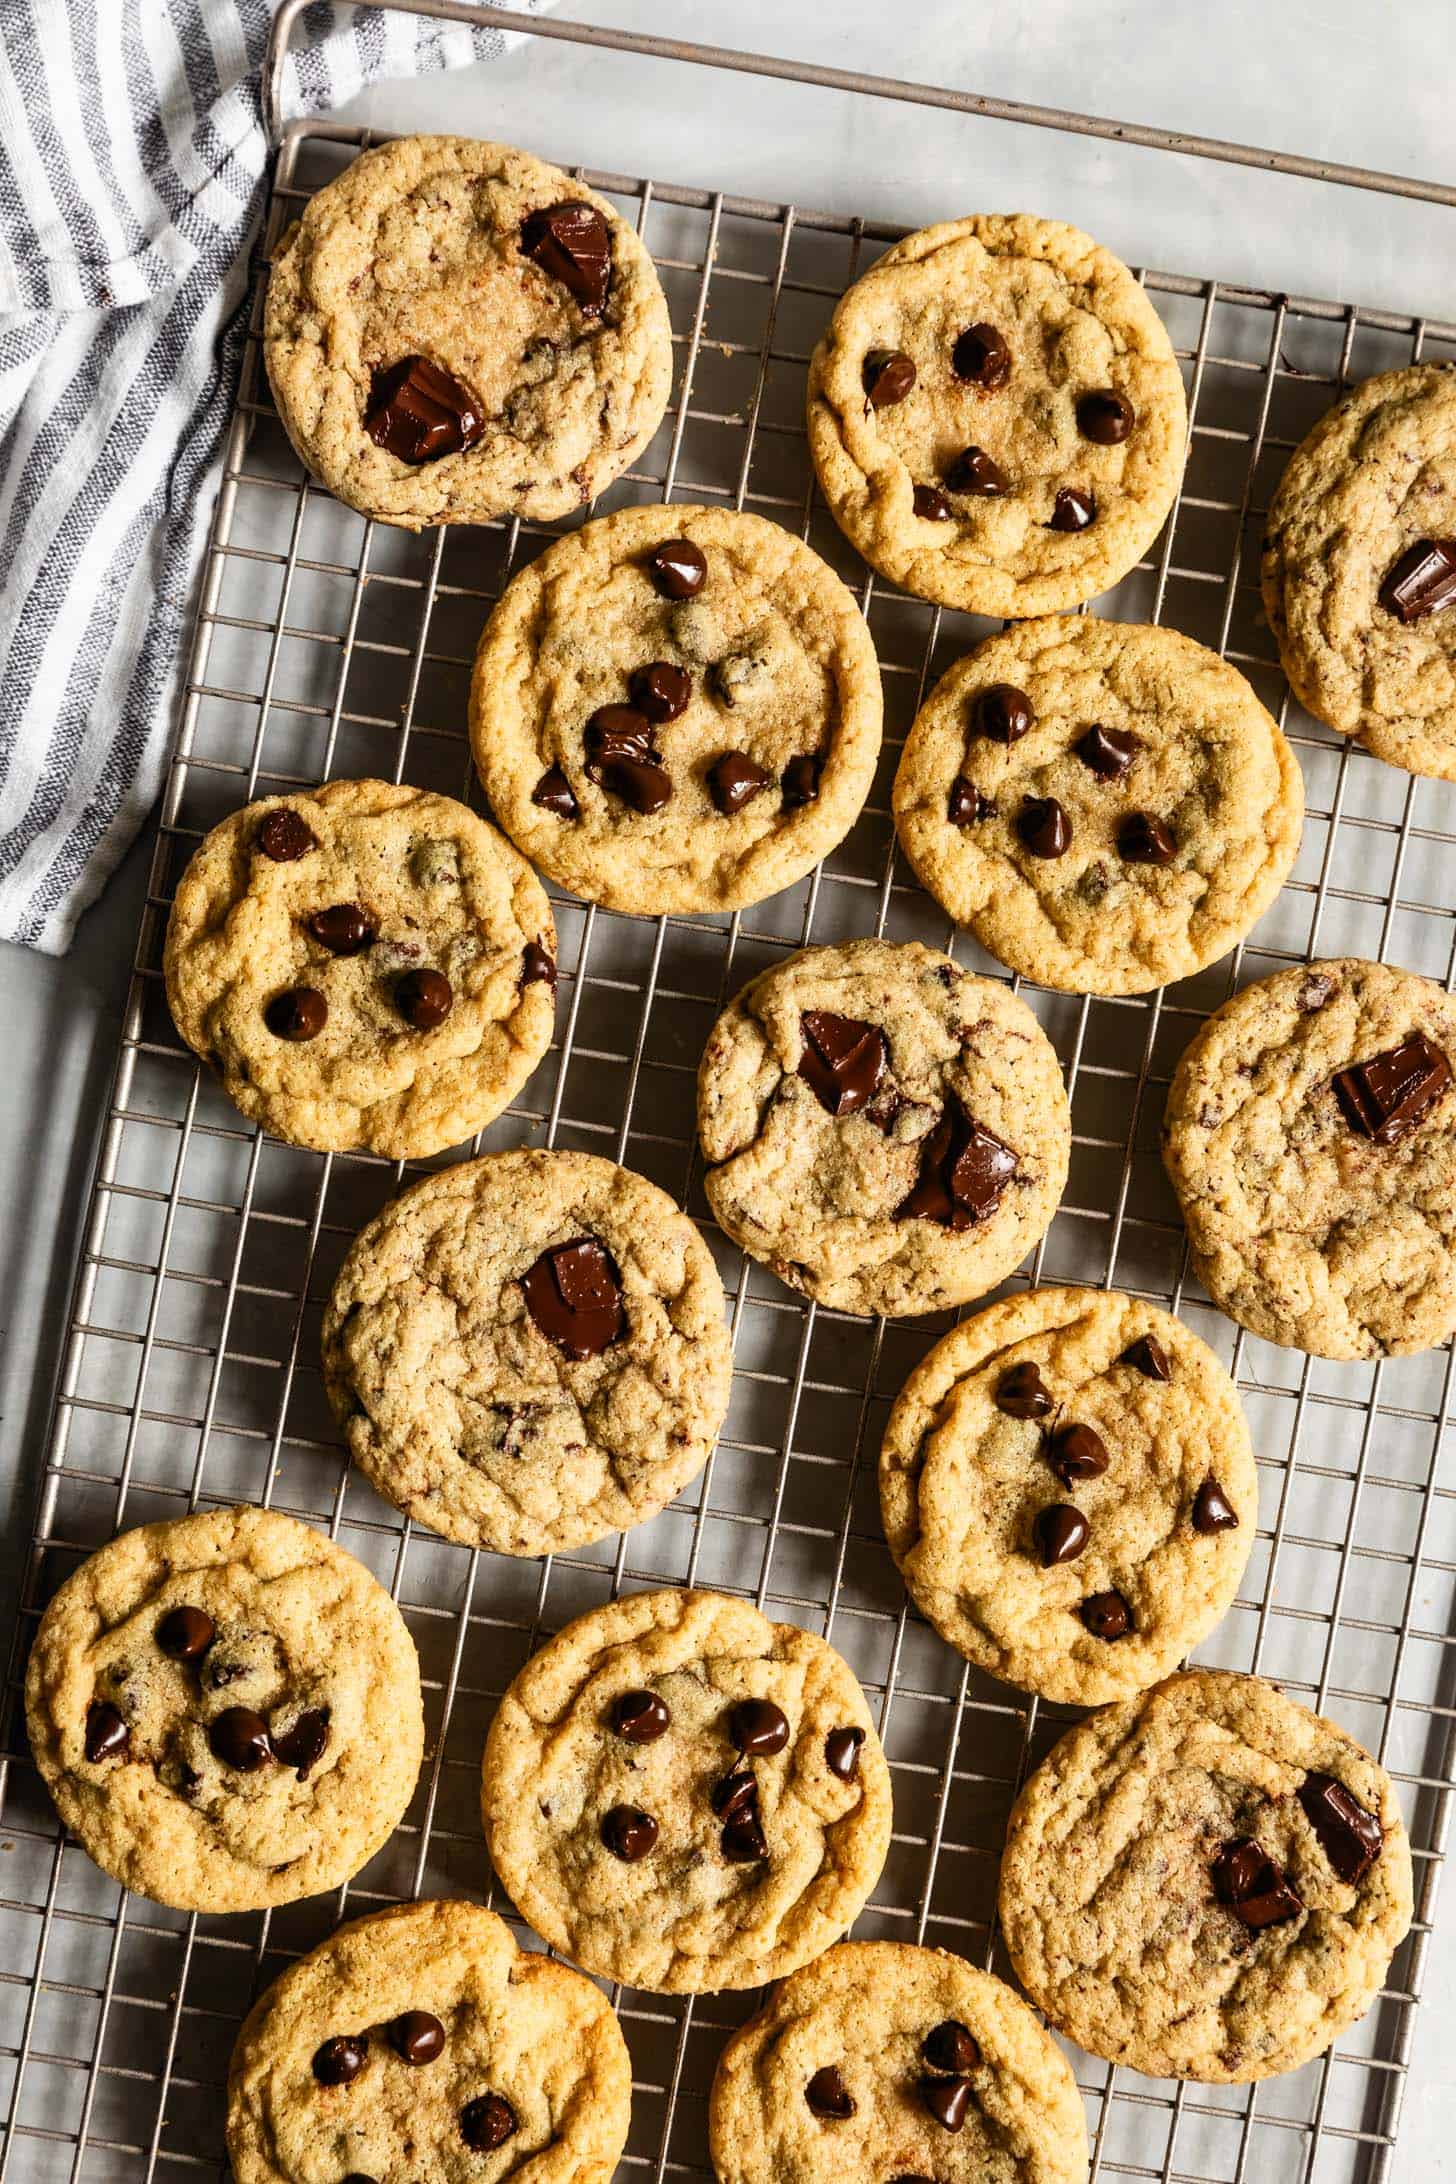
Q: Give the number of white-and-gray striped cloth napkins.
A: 1